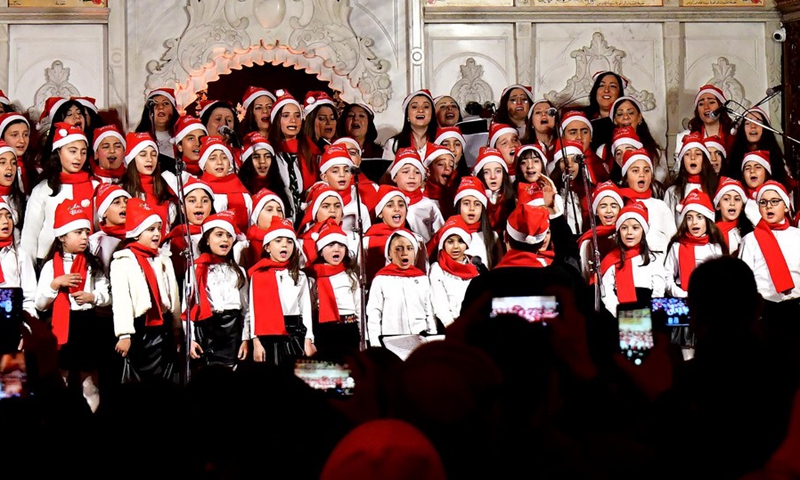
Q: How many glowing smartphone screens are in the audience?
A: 6